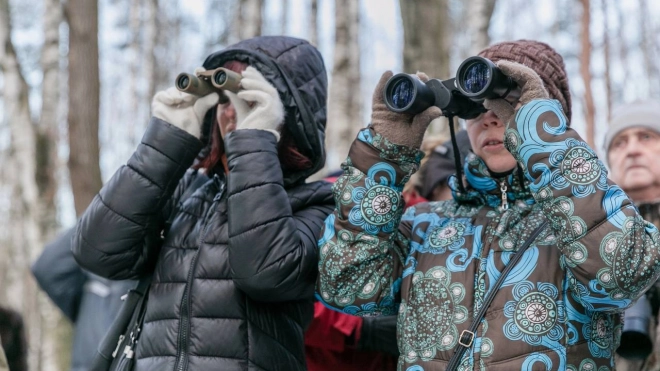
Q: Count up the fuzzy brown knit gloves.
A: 2